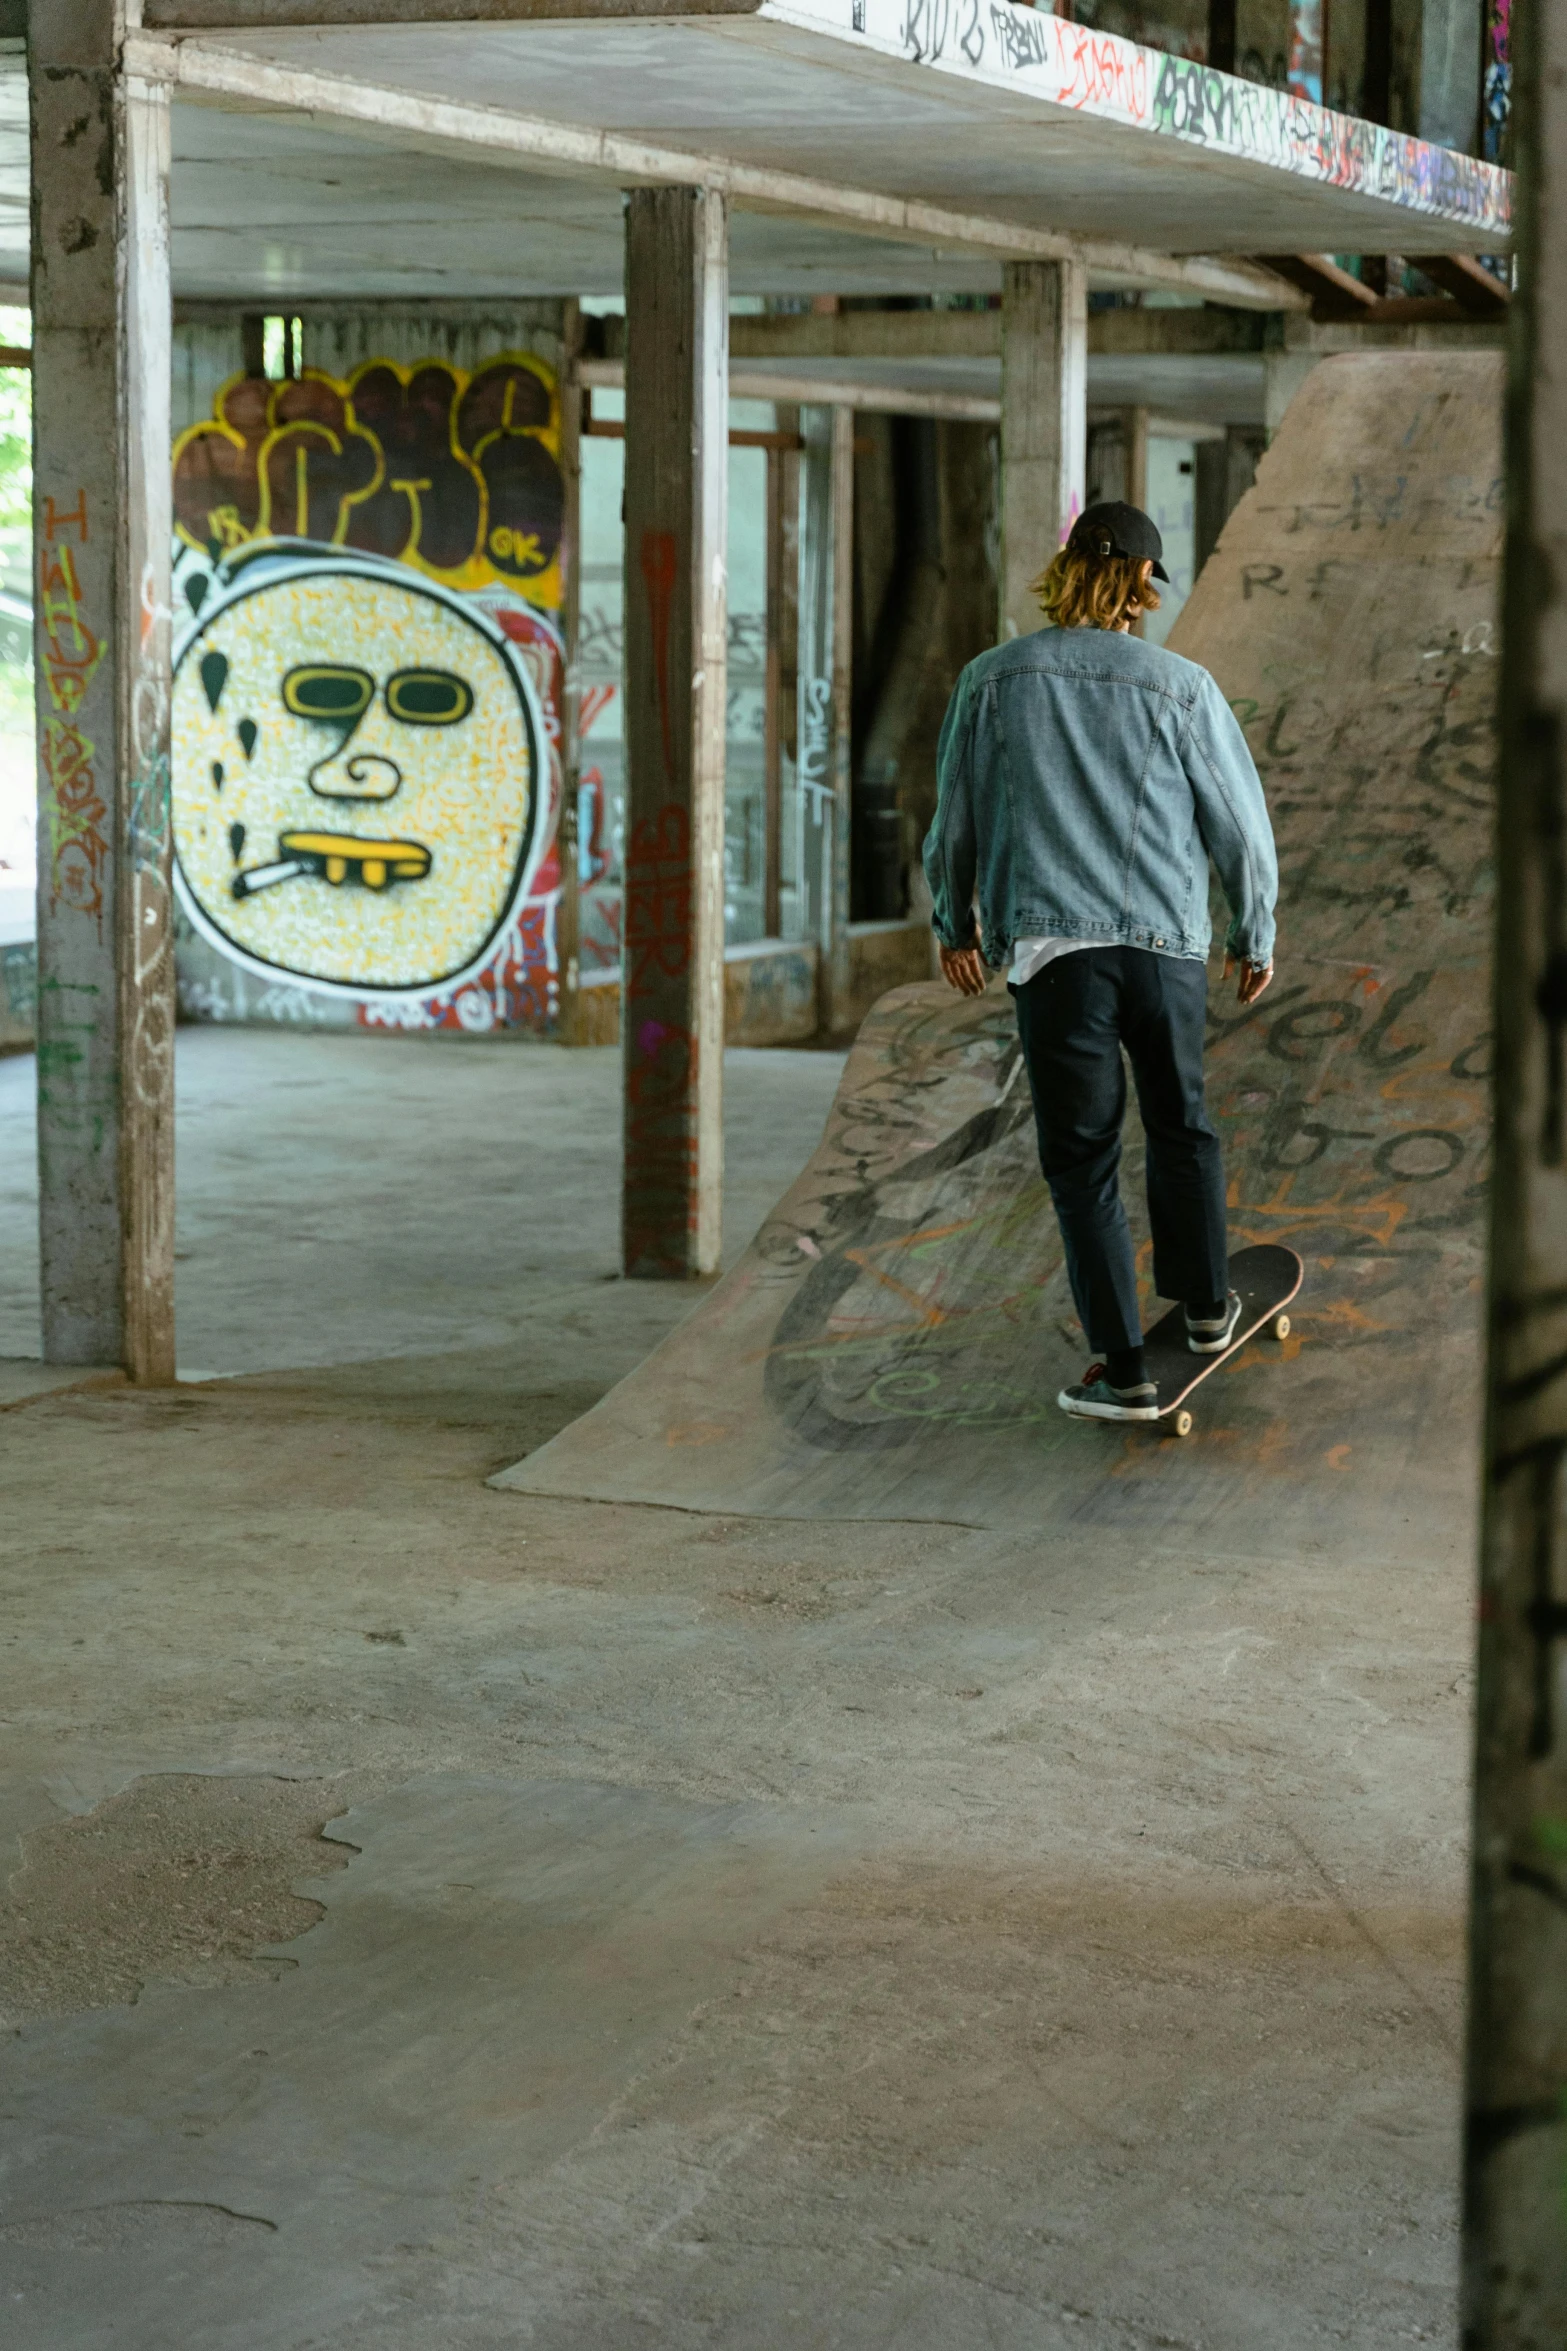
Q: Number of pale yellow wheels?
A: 2